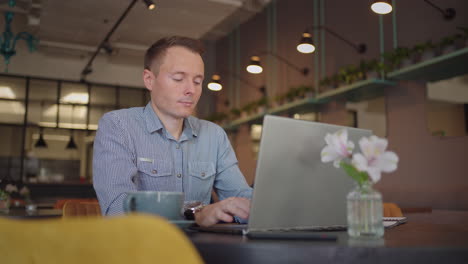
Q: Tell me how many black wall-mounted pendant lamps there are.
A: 4